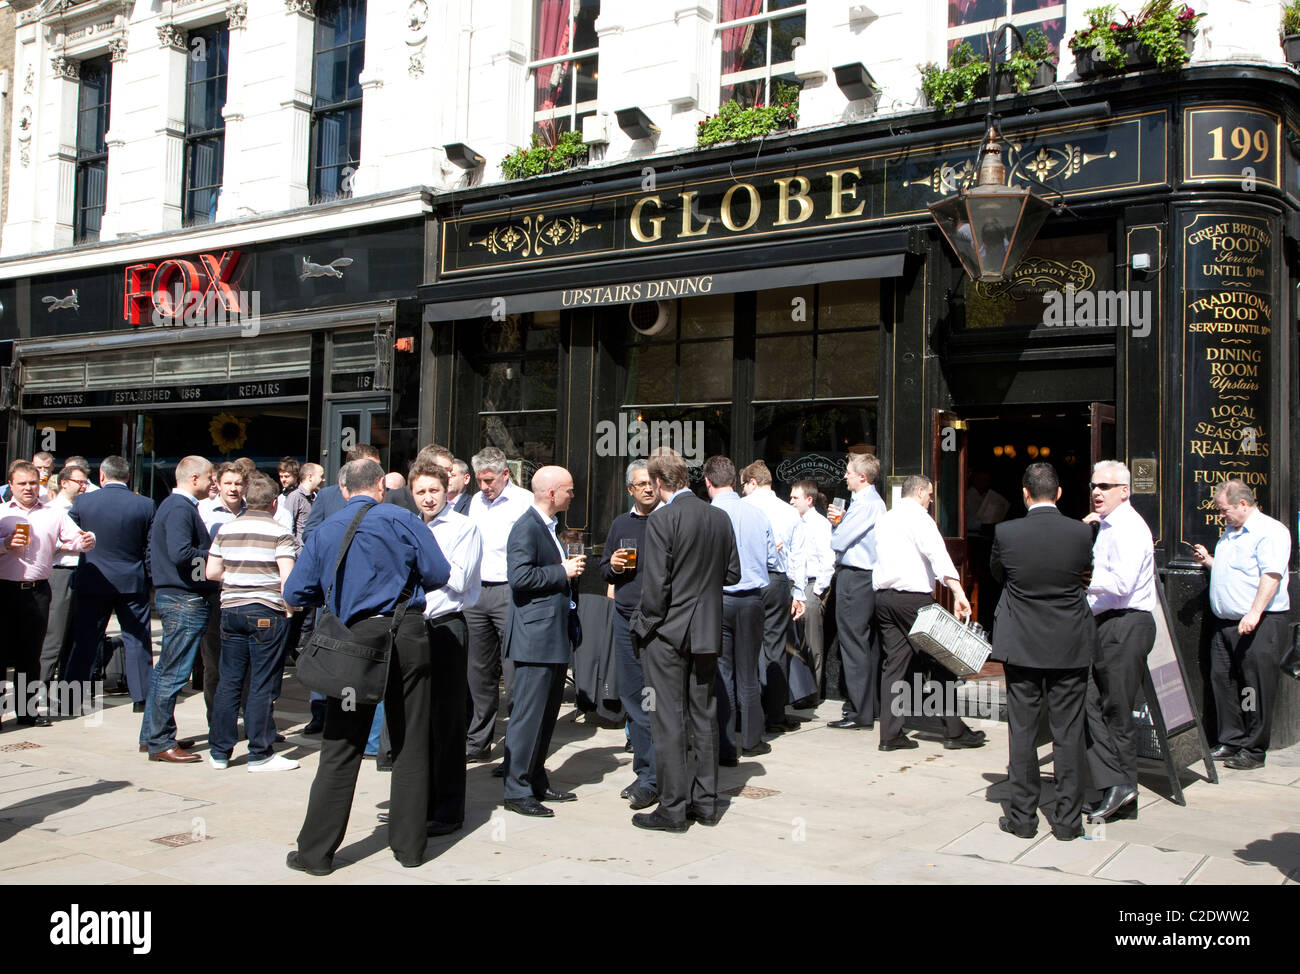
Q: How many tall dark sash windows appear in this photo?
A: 3